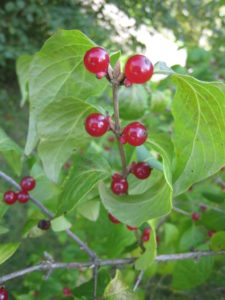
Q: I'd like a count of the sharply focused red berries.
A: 6